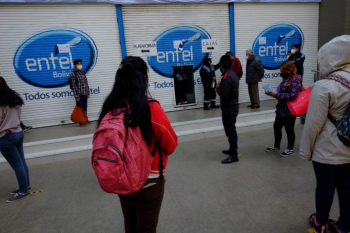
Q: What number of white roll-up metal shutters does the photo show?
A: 3